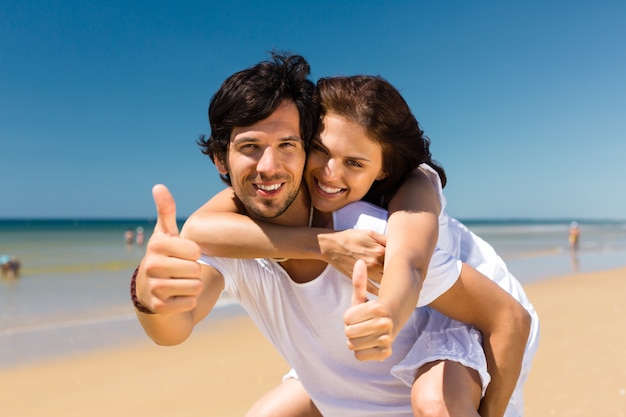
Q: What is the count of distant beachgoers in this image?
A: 4